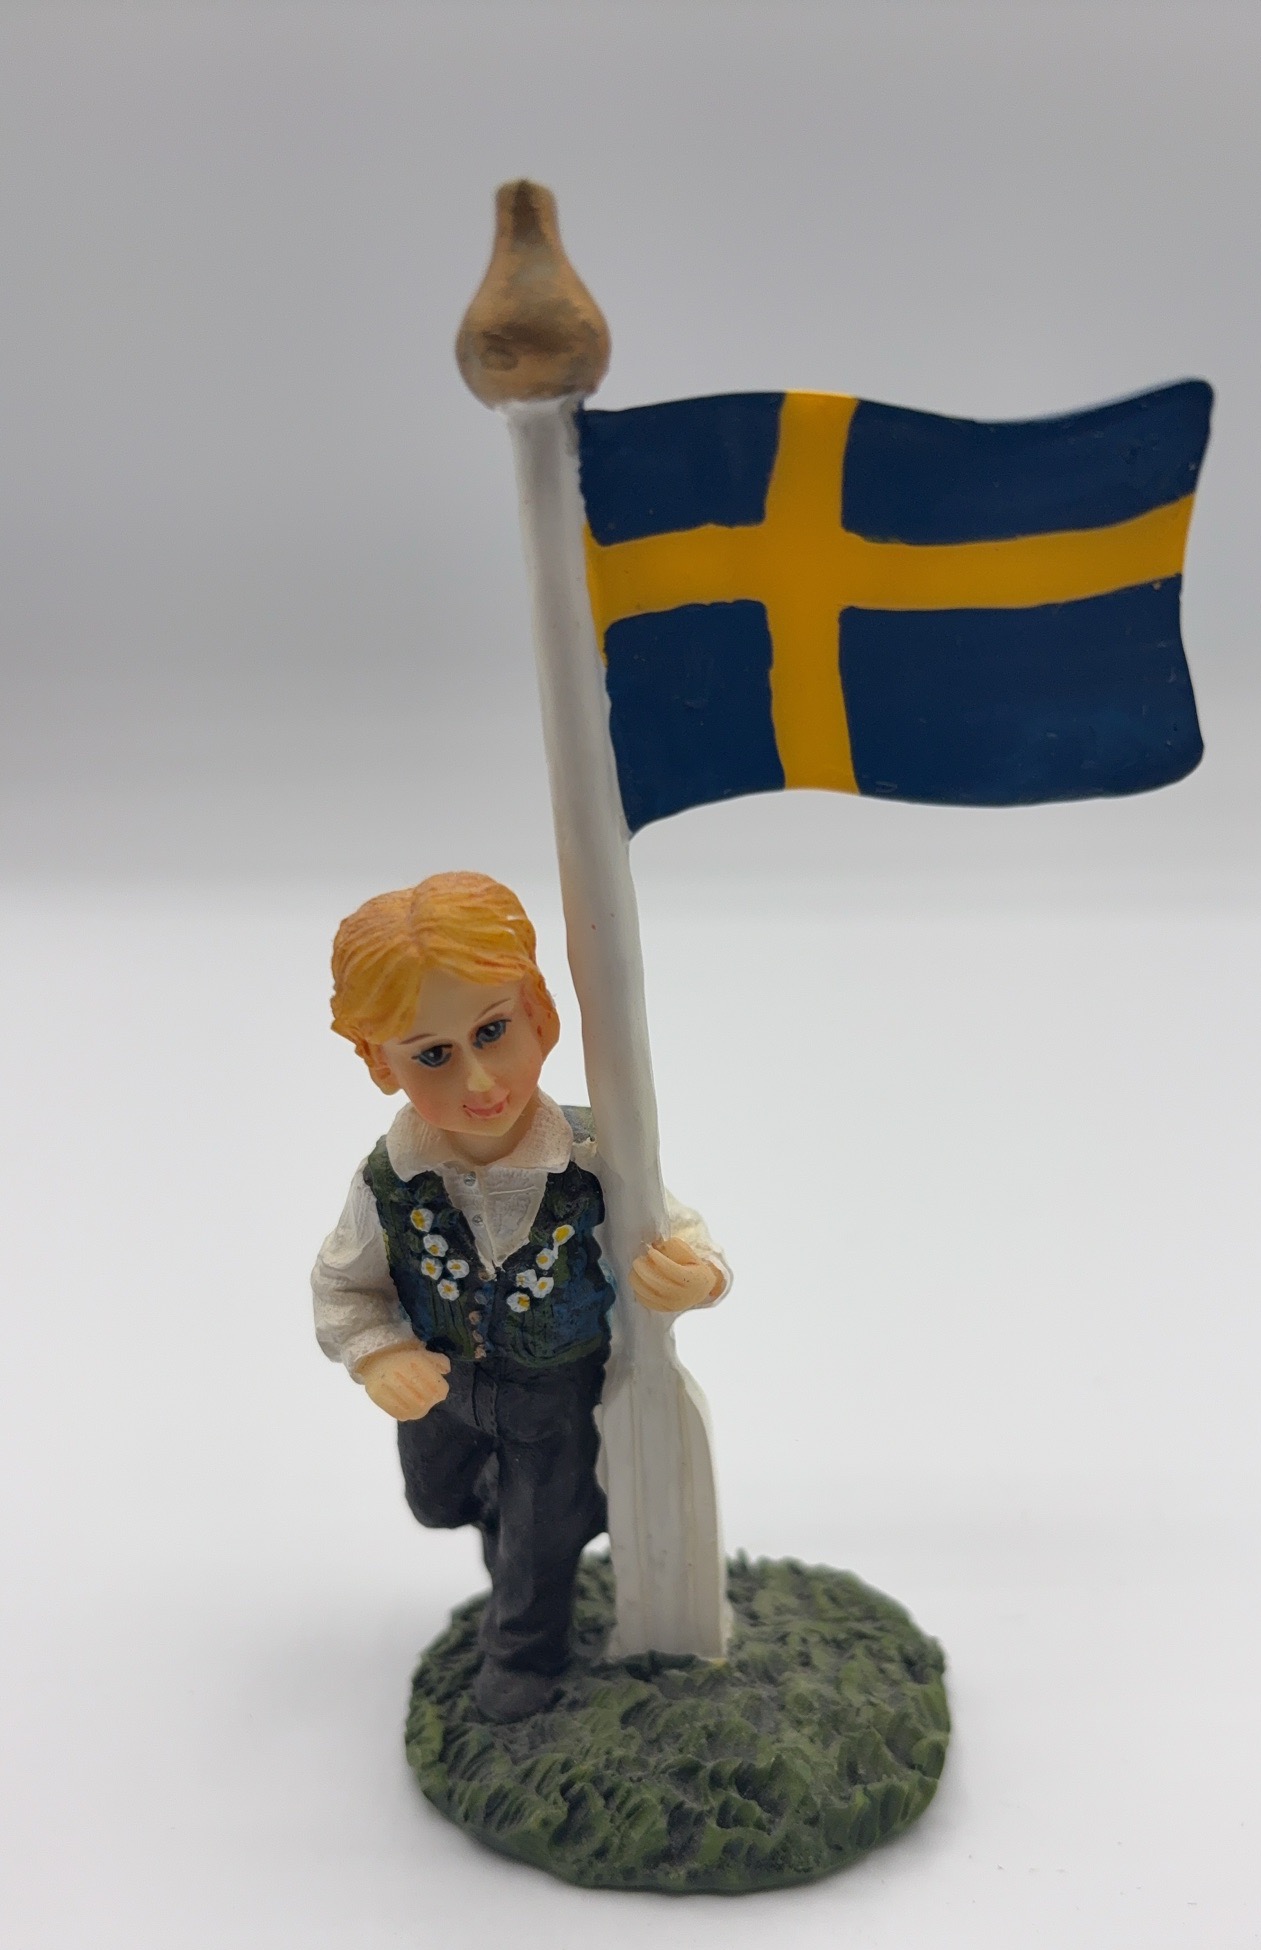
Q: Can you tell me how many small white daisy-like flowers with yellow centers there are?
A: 10